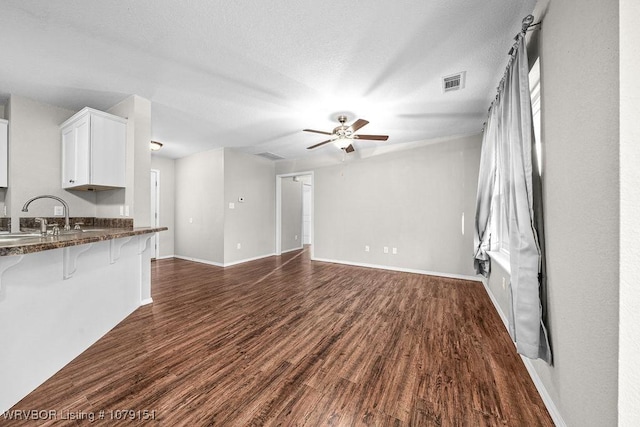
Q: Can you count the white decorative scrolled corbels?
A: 4